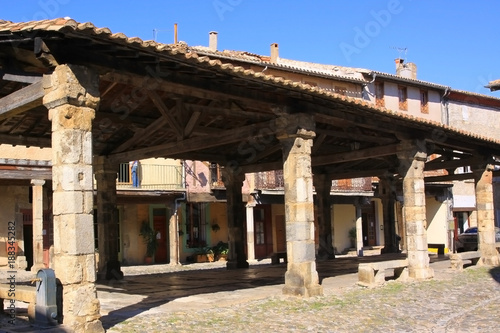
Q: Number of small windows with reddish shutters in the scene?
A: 3